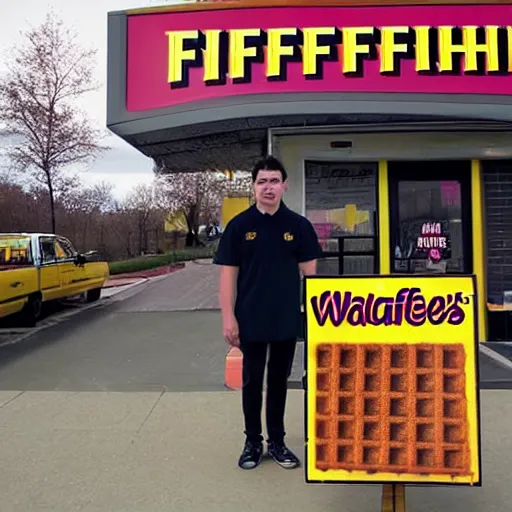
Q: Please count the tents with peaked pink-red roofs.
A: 0